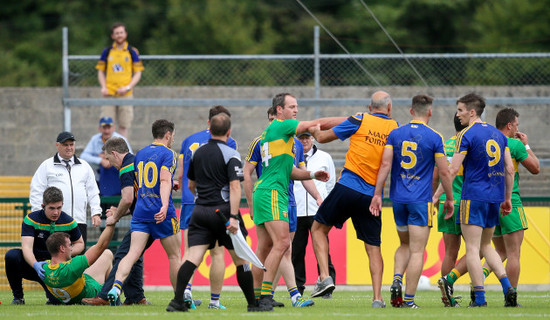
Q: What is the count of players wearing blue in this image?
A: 5